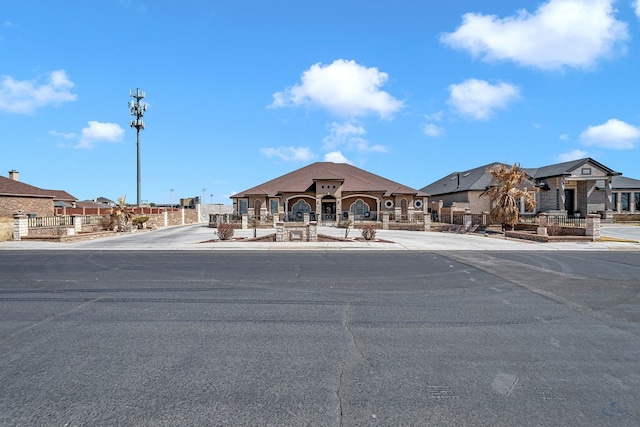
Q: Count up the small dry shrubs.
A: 2